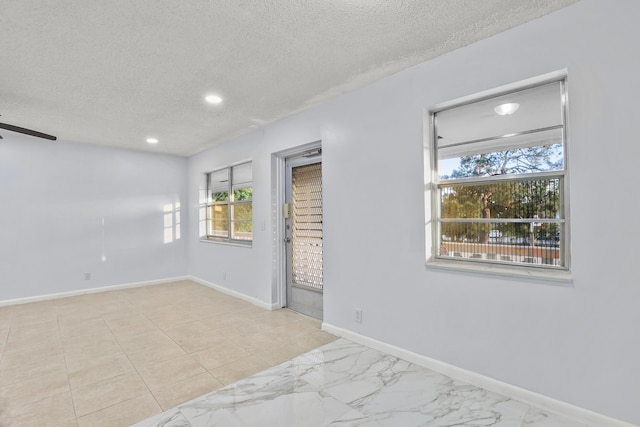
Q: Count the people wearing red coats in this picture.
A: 0